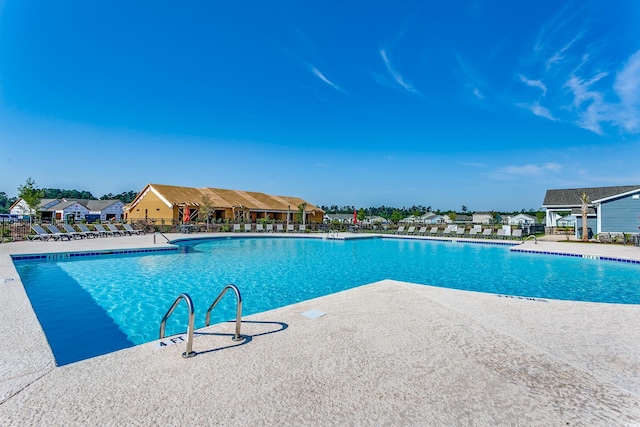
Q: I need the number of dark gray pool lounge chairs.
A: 7